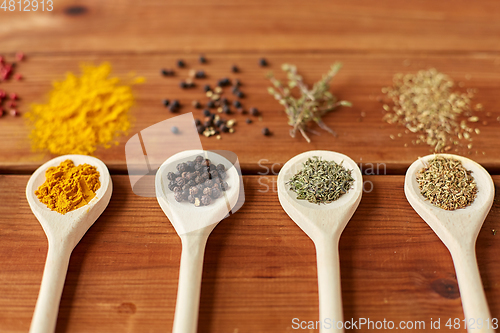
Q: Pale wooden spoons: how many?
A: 4